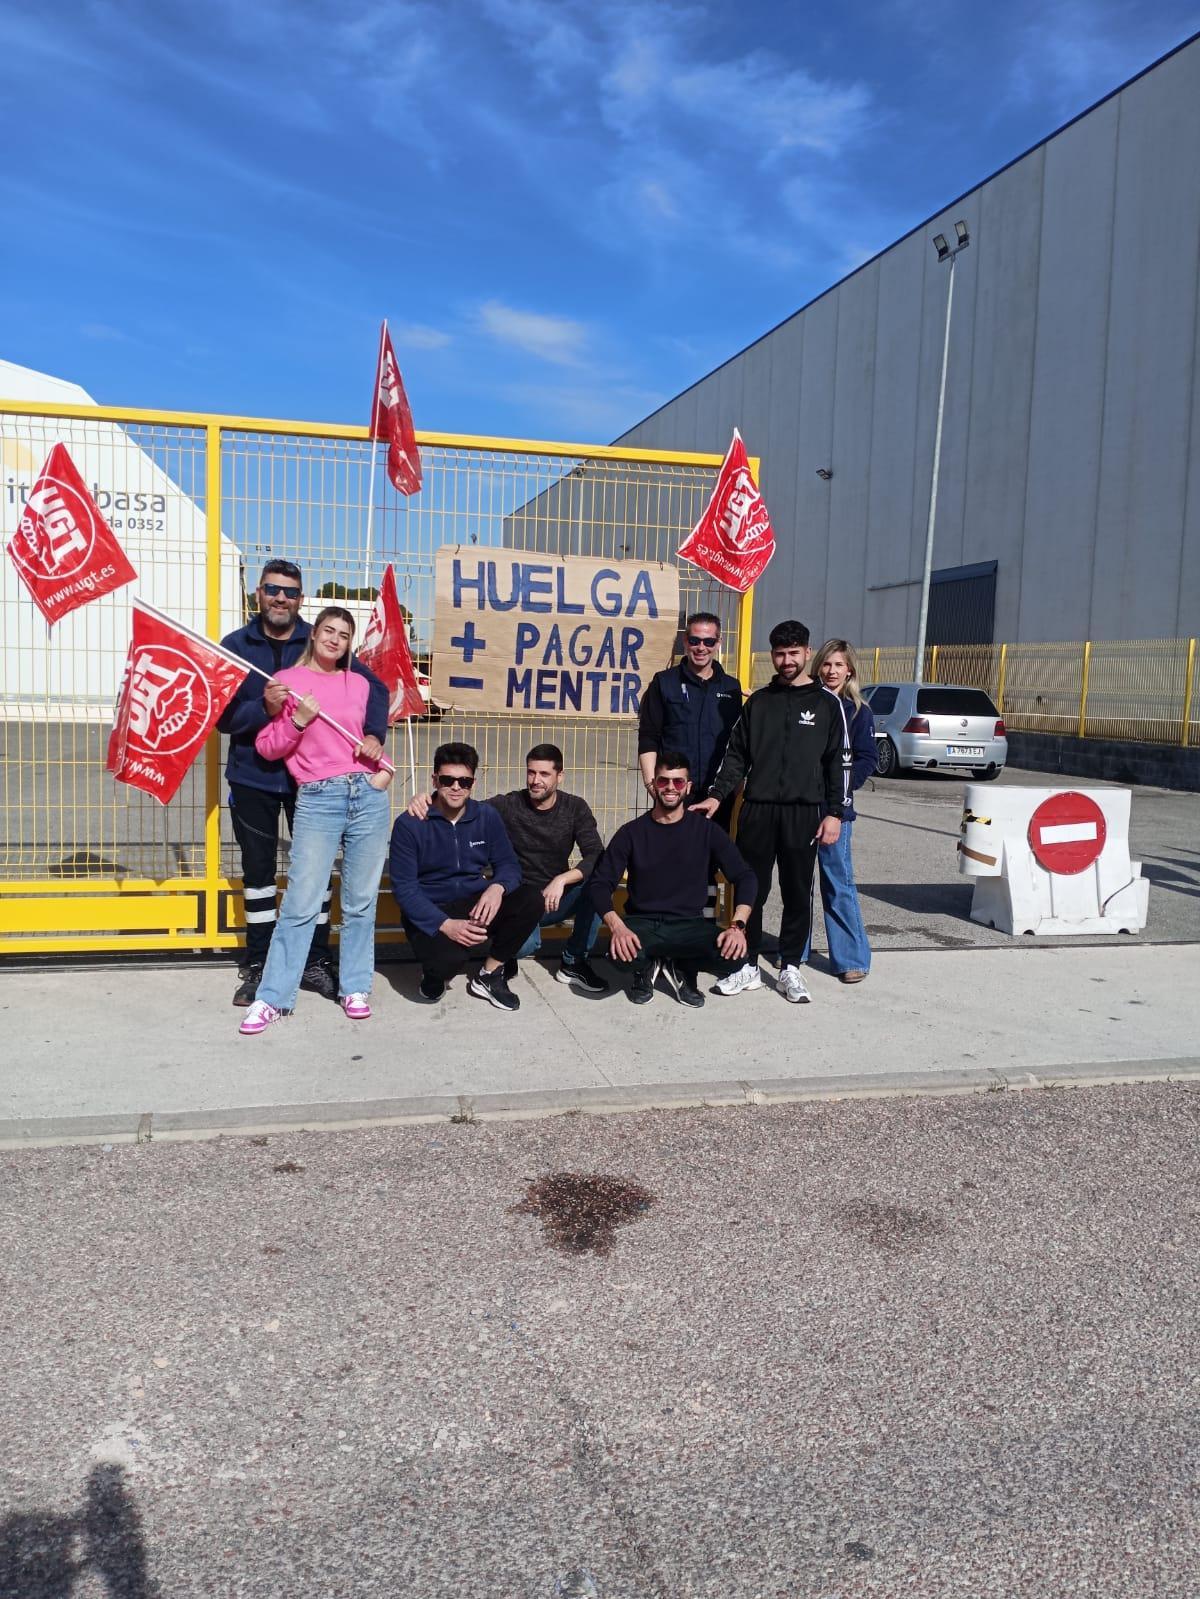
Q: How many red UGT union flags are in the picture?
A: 5